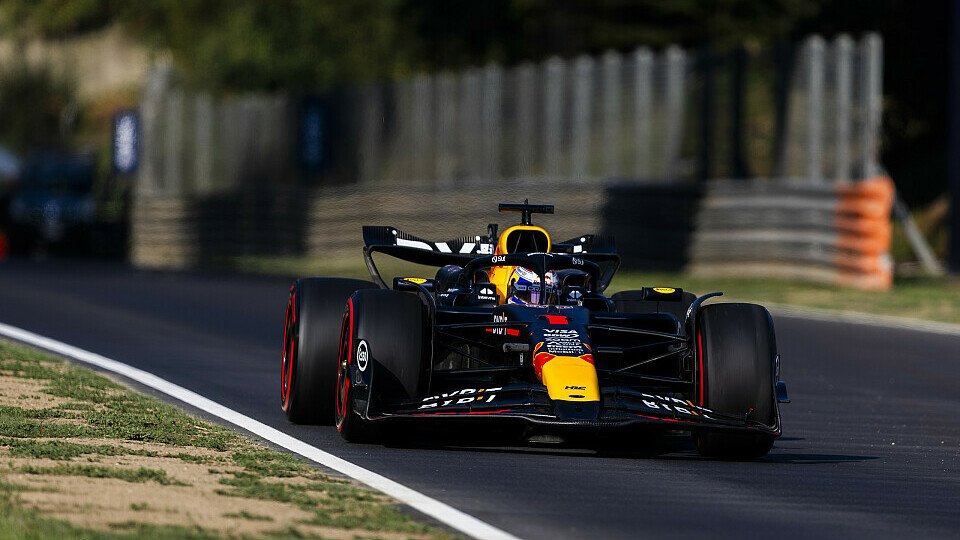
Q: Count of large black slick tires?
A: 4